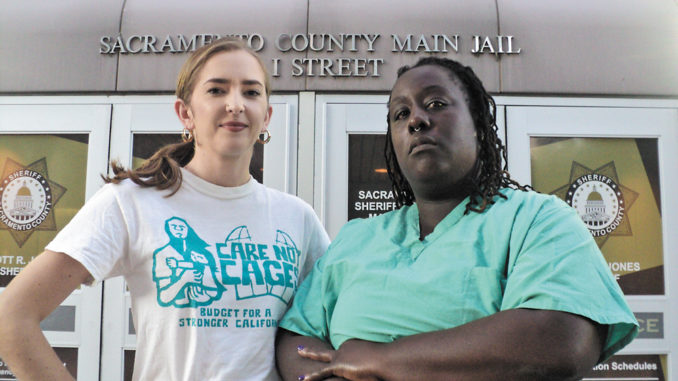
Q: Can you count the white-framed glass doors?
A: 4